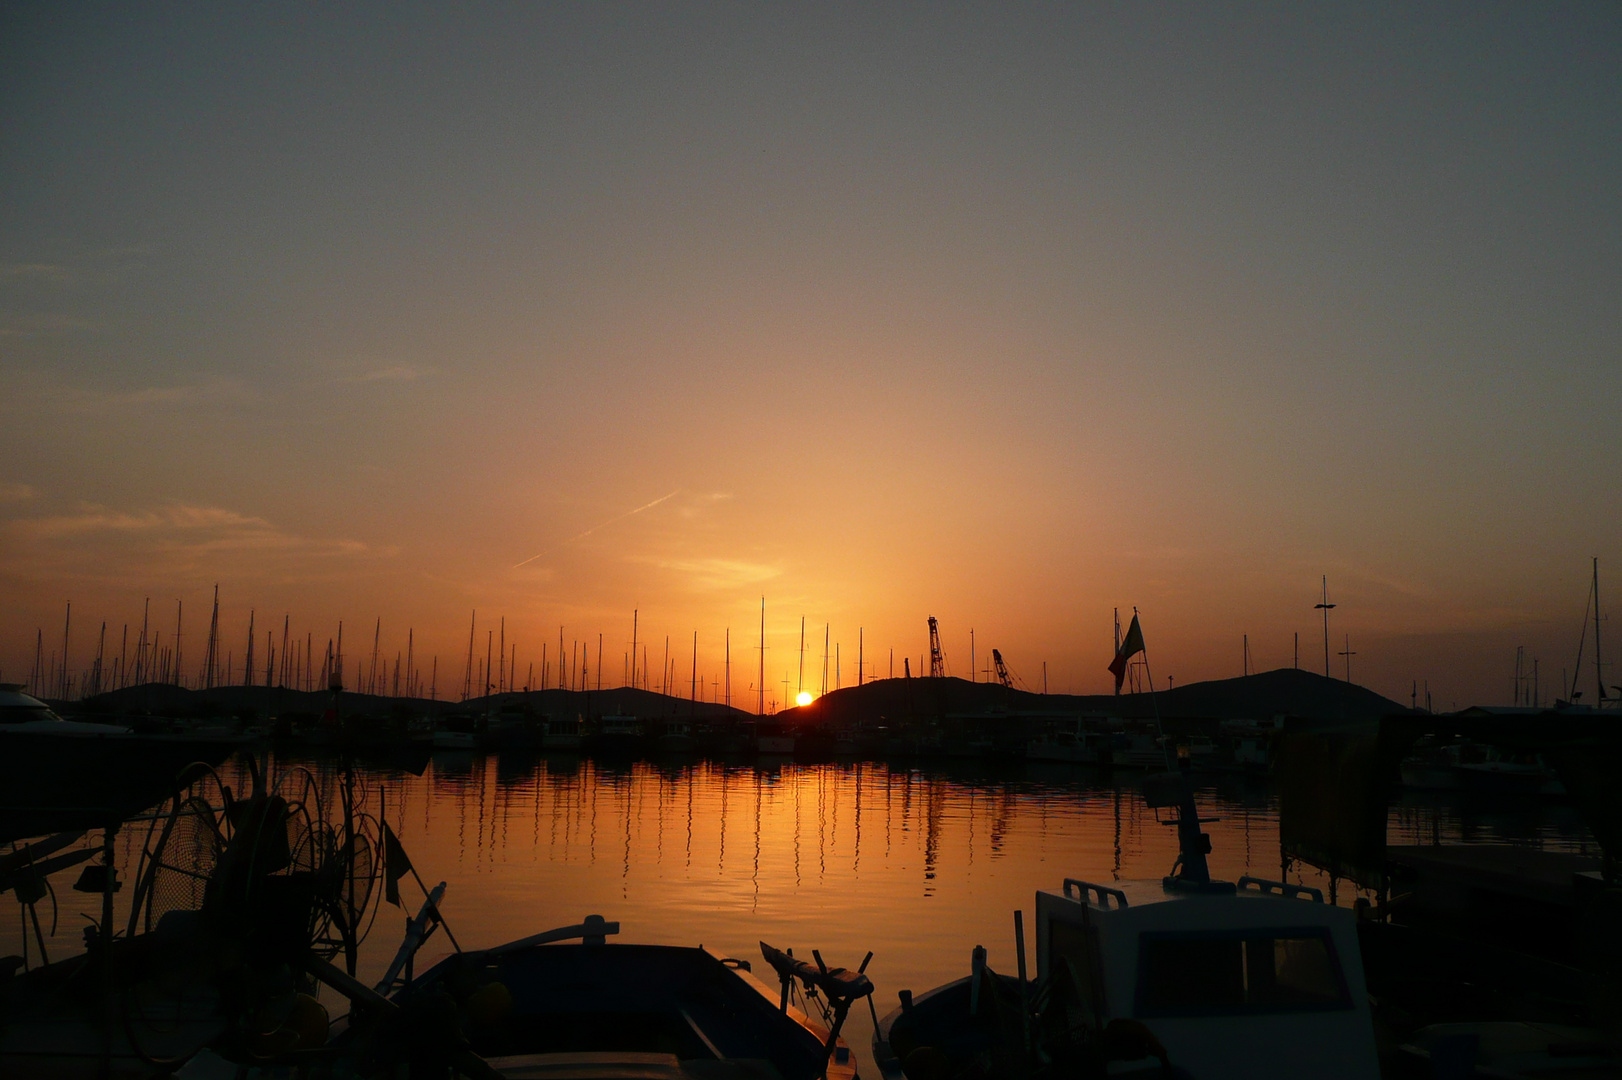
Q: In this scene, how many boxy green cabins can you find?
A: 0